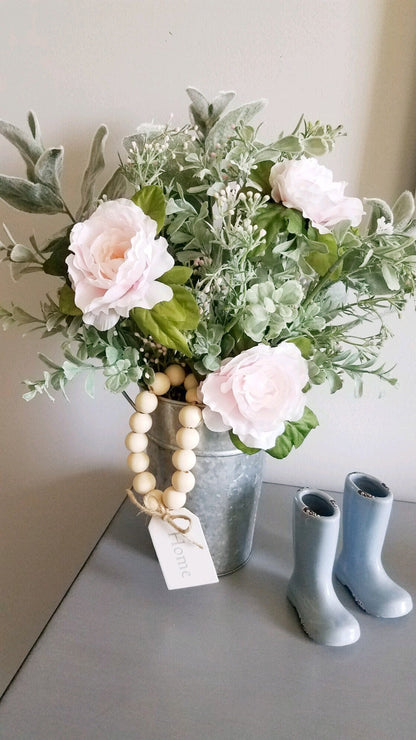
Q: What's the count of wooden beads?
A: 15